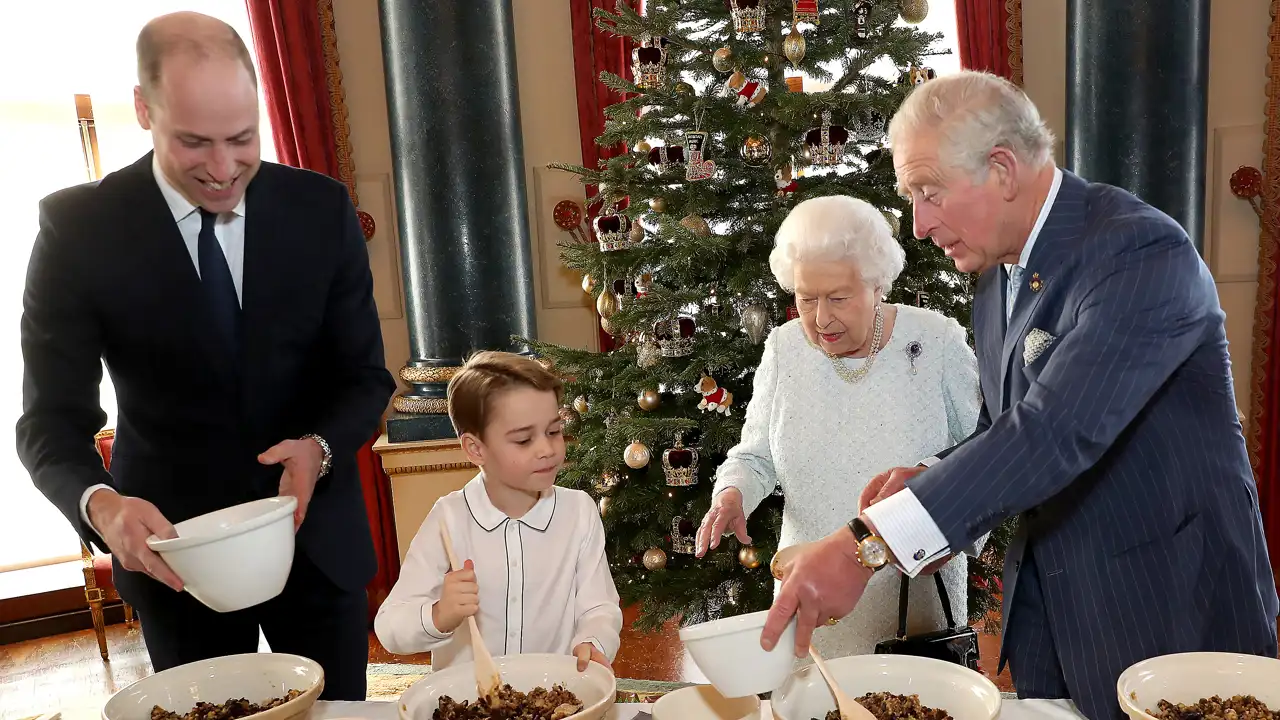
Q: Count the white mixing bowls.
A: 7